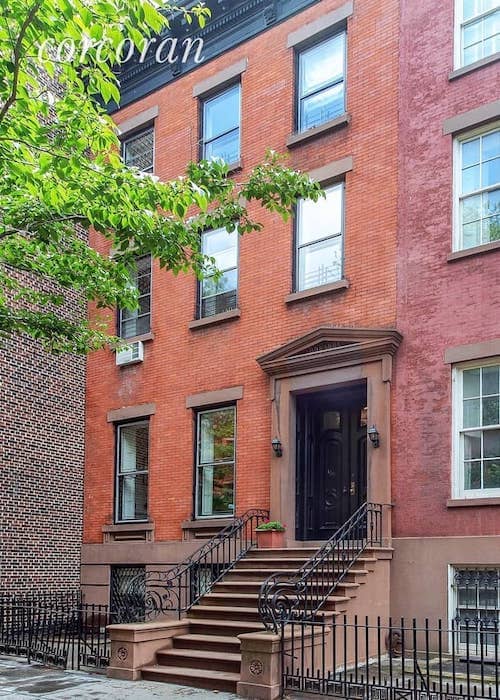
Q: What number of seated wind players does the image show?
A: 0